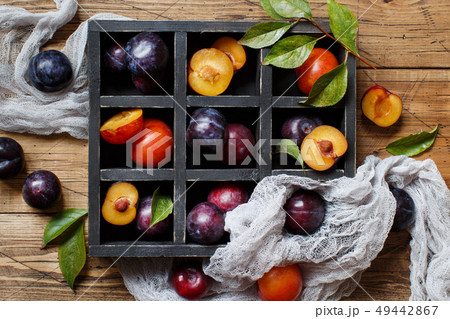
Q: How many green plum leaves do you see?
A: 11